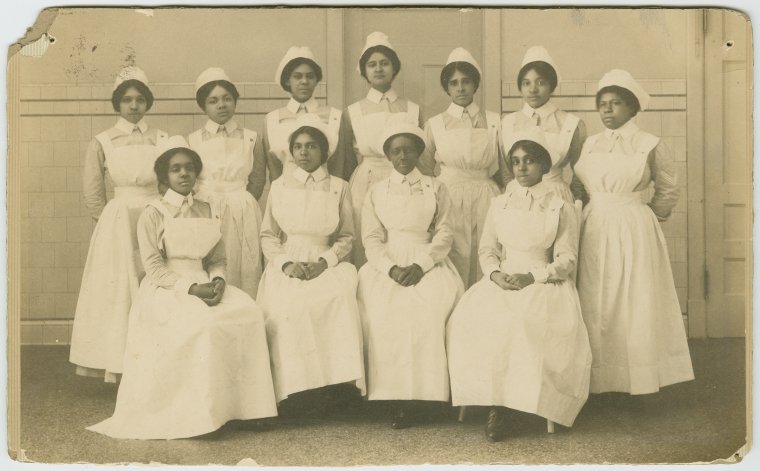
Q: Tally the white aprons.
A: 11